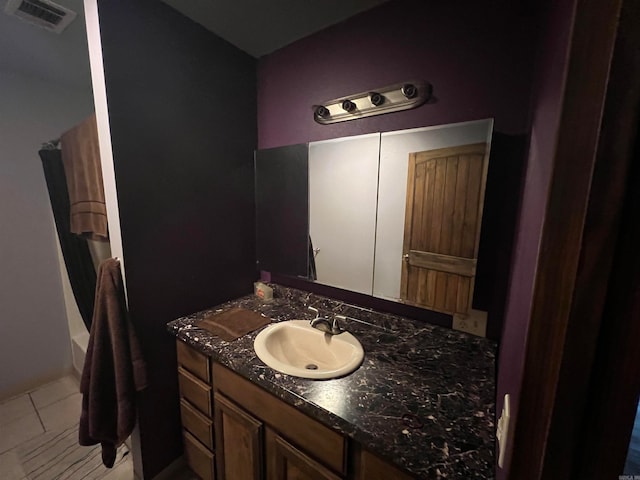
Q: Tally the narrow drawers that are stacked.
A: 4